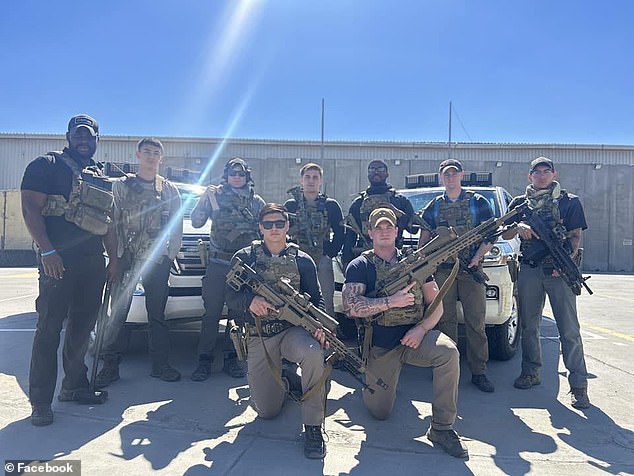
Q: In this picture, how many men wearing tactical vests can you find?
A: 9